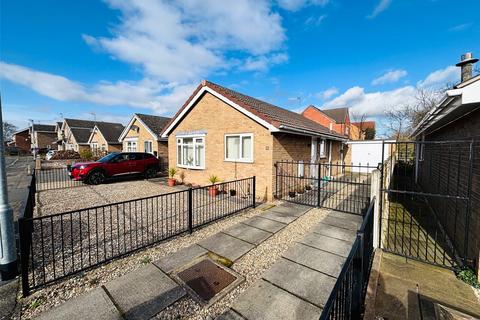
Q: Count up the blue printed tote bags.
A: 0